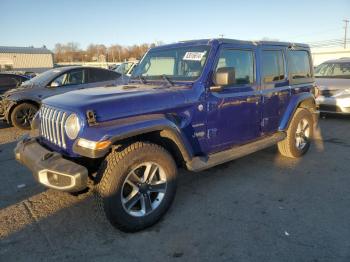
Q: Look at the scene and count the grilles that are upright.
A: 7